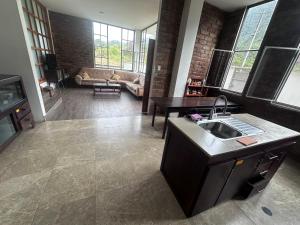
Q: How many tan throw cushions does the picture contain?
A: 3